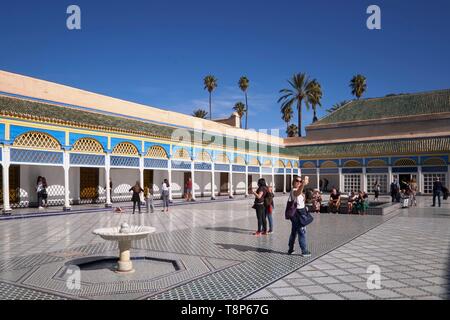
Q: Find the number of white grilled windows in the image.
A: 3